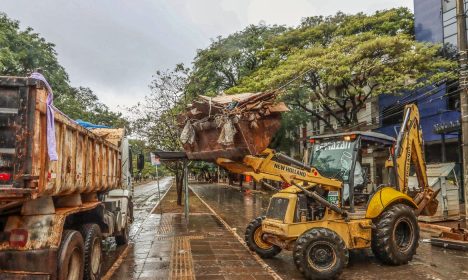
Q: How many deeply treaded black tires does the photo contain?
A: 3